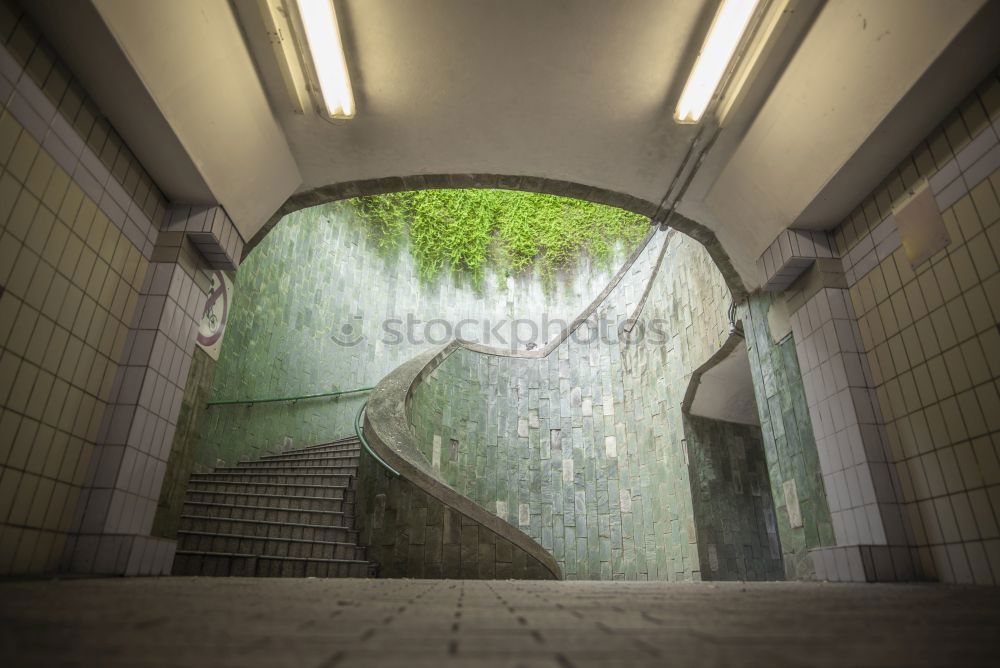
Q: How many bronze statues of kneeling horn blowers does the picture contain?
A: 0